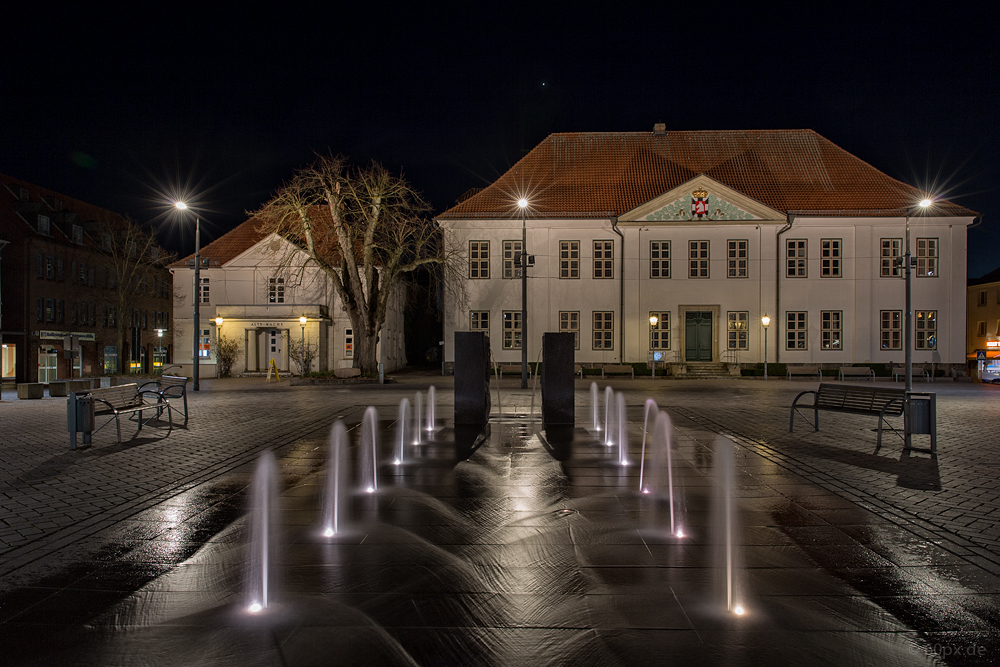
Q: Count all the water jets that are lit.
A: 12